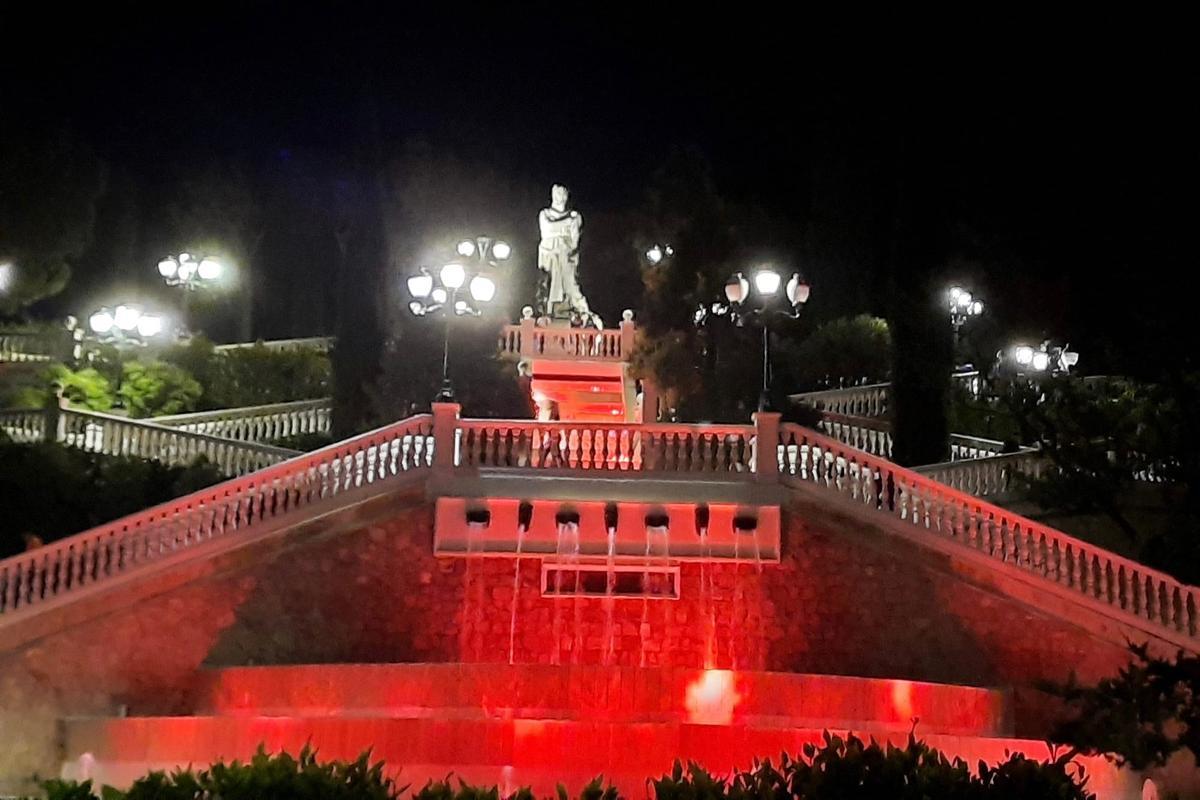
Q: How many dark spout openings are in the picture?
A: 7